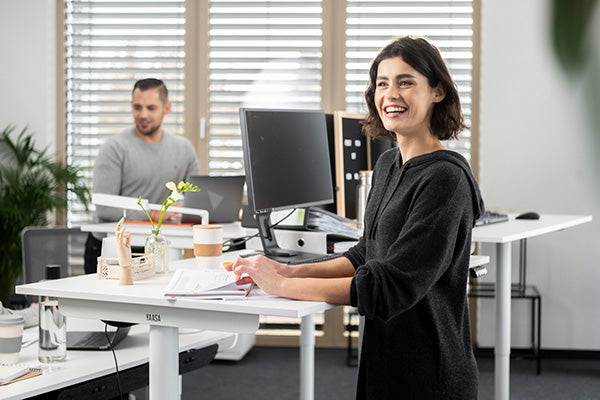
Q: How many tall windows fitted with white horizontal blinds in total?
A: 3